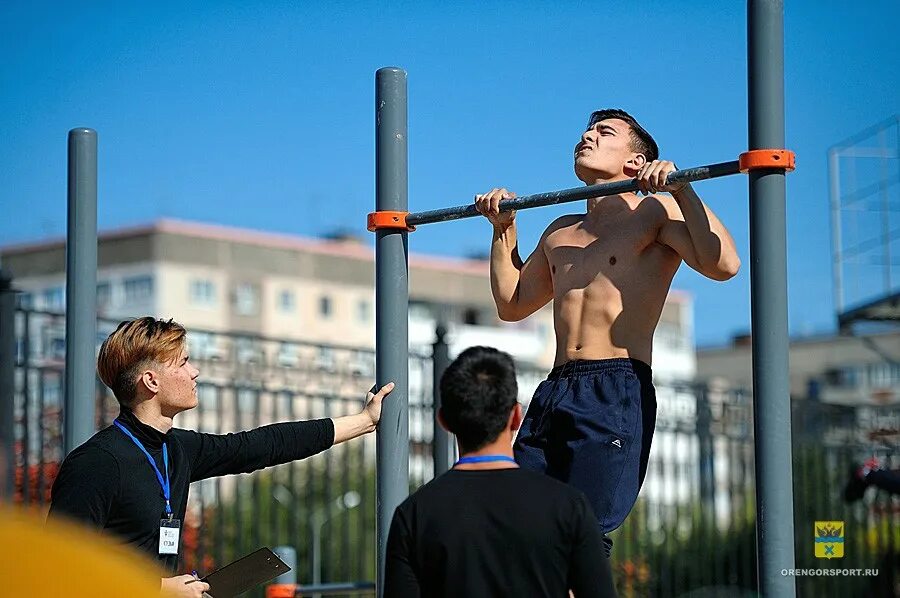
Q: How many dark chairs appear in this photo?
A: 0